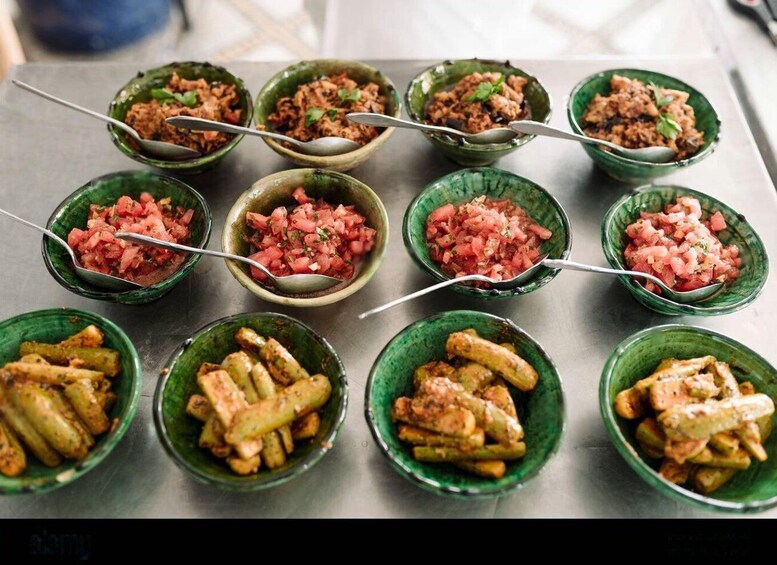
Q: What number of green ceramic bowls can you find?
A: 12